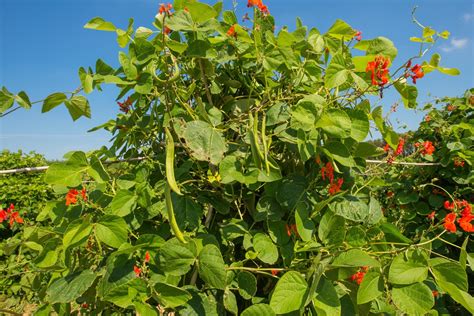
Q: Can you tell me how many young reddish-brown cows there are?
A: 0